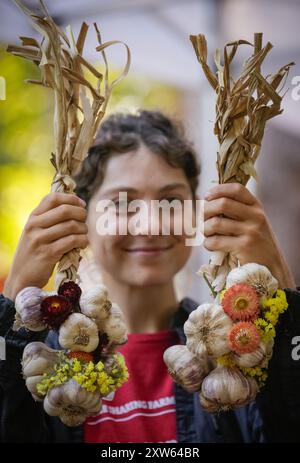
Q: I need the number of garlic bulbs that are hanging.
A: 11